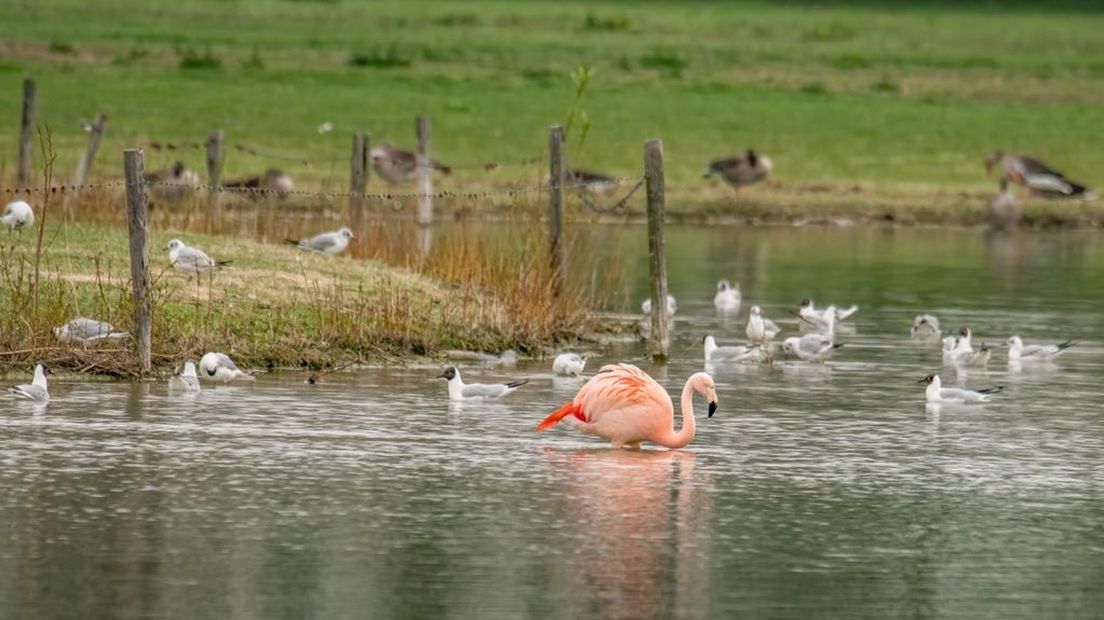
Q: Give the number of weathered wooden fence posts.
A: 8